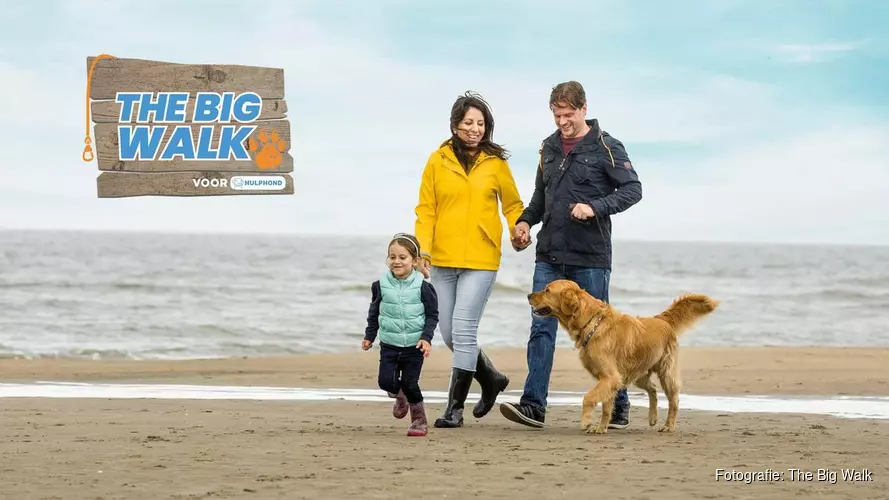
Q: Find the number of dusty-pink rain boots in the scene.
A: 2